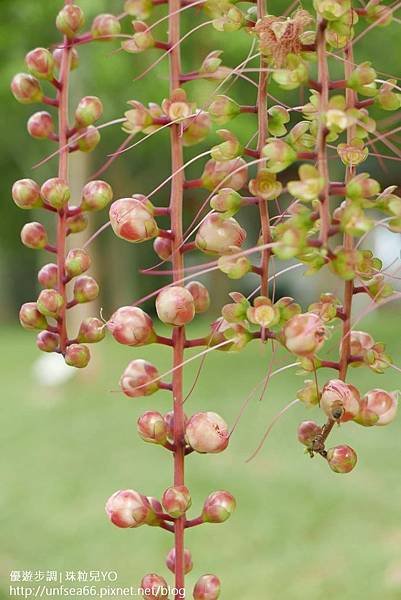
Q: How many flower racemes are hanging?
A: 5